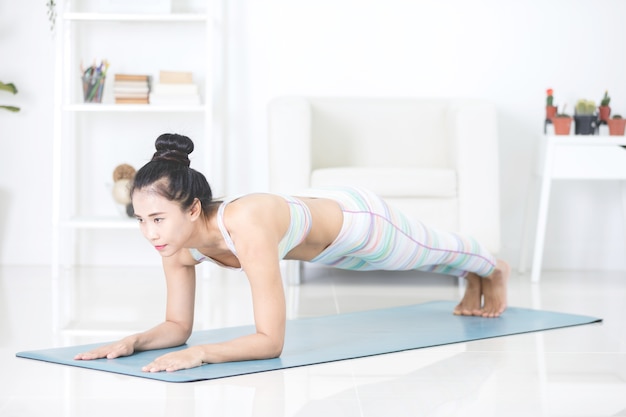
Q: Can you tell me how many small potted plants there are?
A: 5